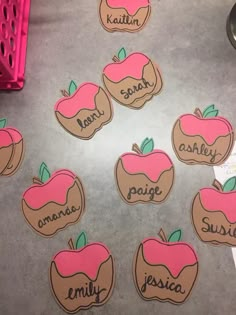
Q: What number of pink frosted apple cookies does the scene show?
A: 10